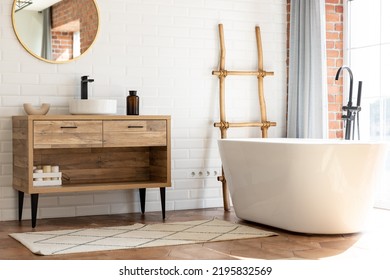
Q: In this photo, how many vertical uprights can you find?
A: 2